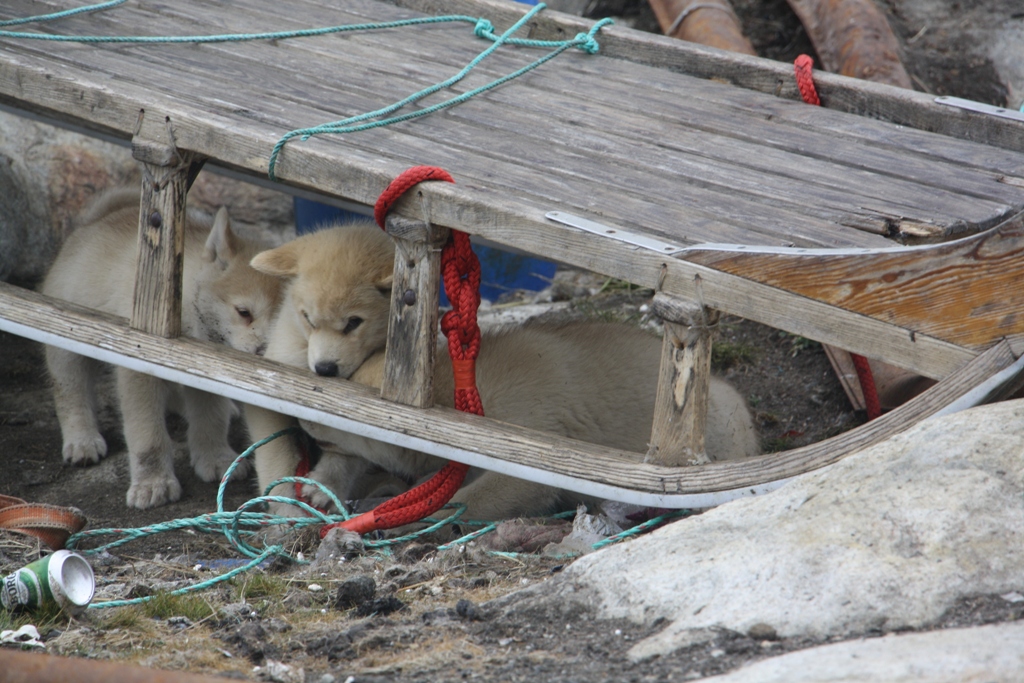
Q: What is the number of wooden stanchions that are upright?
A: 3